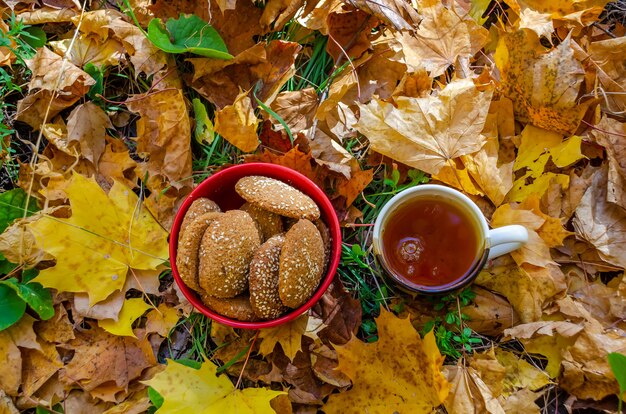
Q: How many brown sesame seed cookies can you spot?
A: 9